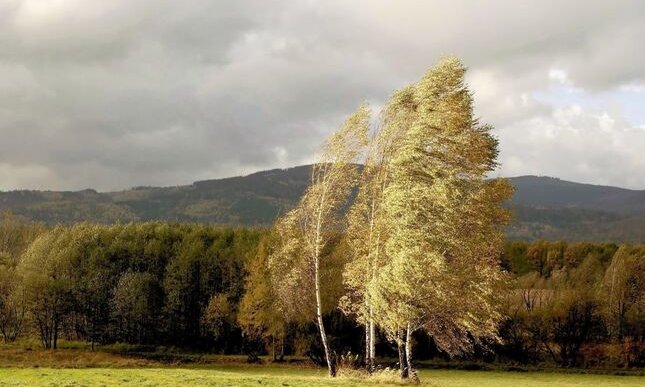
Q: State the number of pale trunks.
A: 5